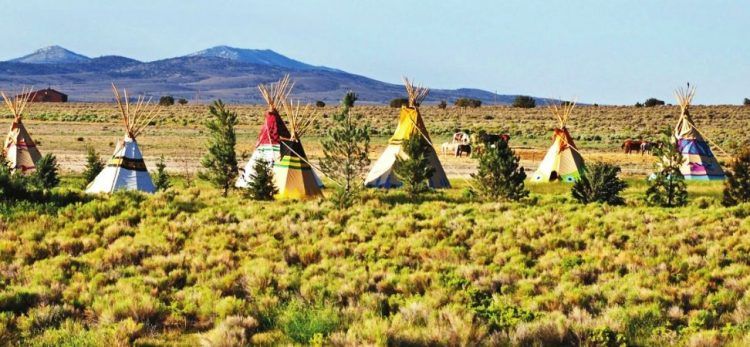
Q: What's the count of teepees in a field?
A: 7